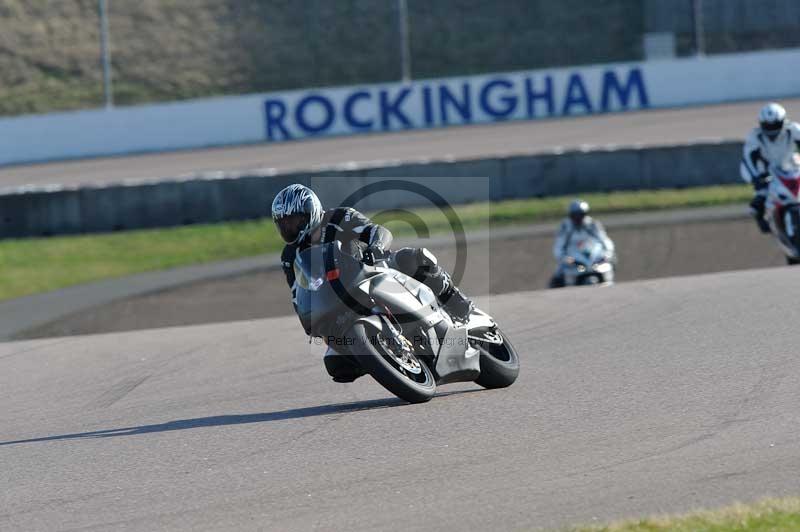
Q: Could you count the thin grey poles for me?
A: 3